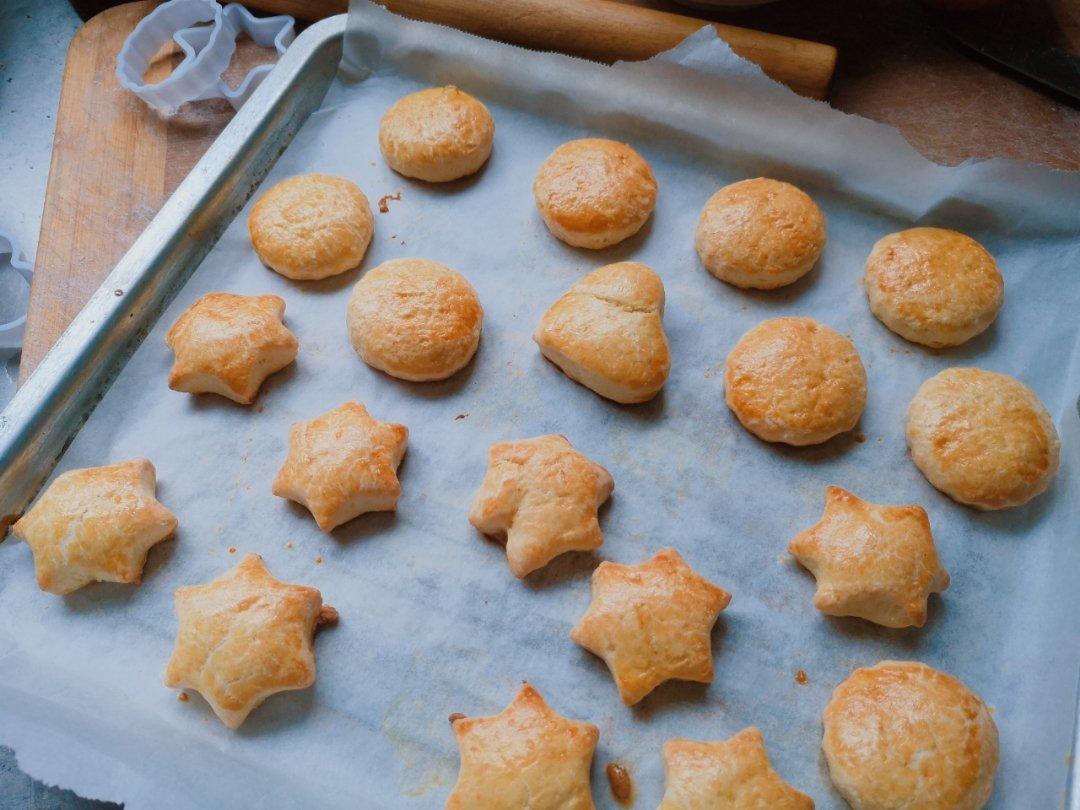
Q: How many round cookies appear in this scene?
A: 9